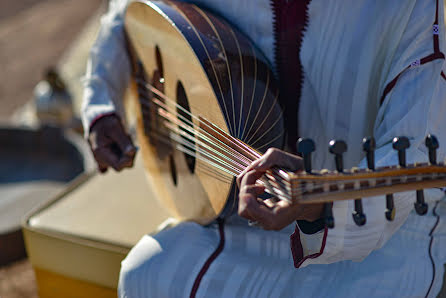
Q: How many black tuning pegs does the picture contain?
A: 9